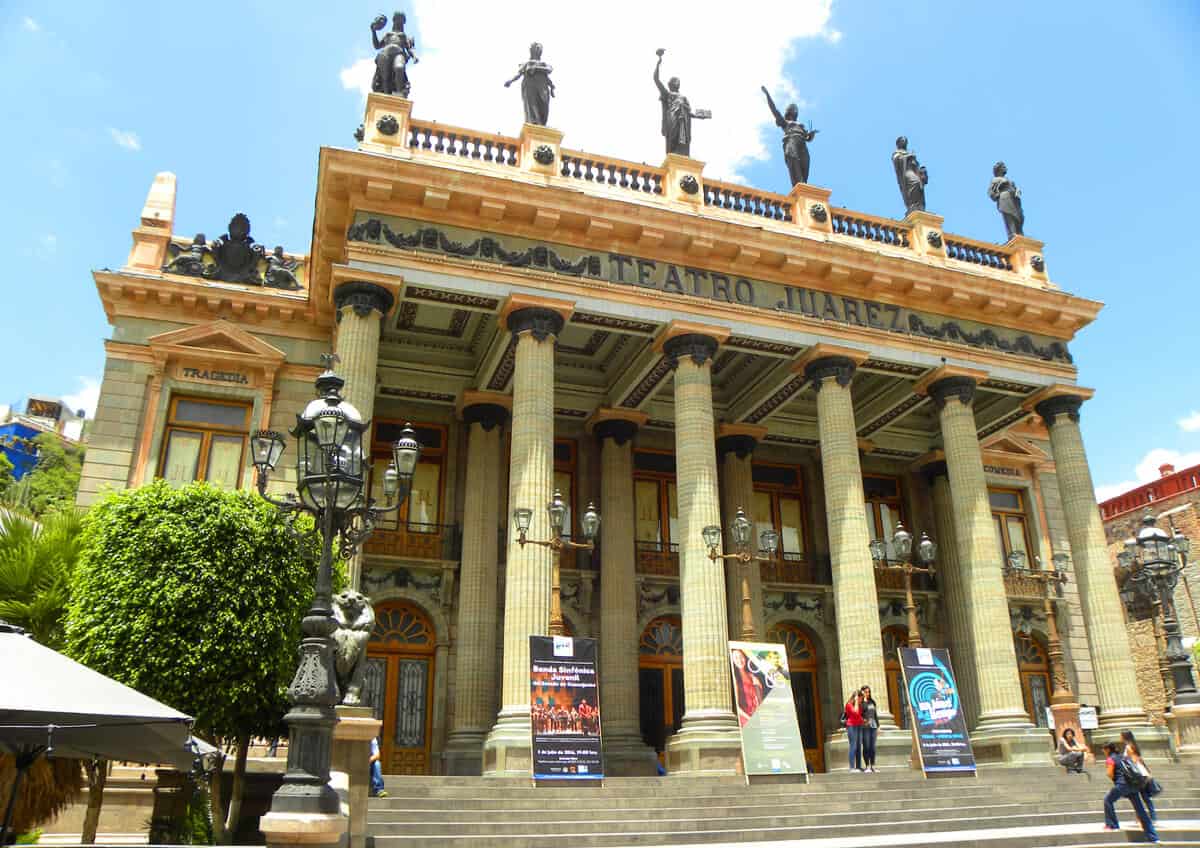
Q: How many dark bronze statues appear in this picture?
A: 6